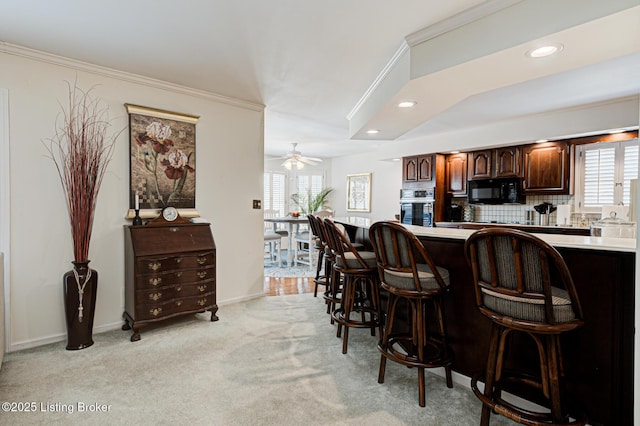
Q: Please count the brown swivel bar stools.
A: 5